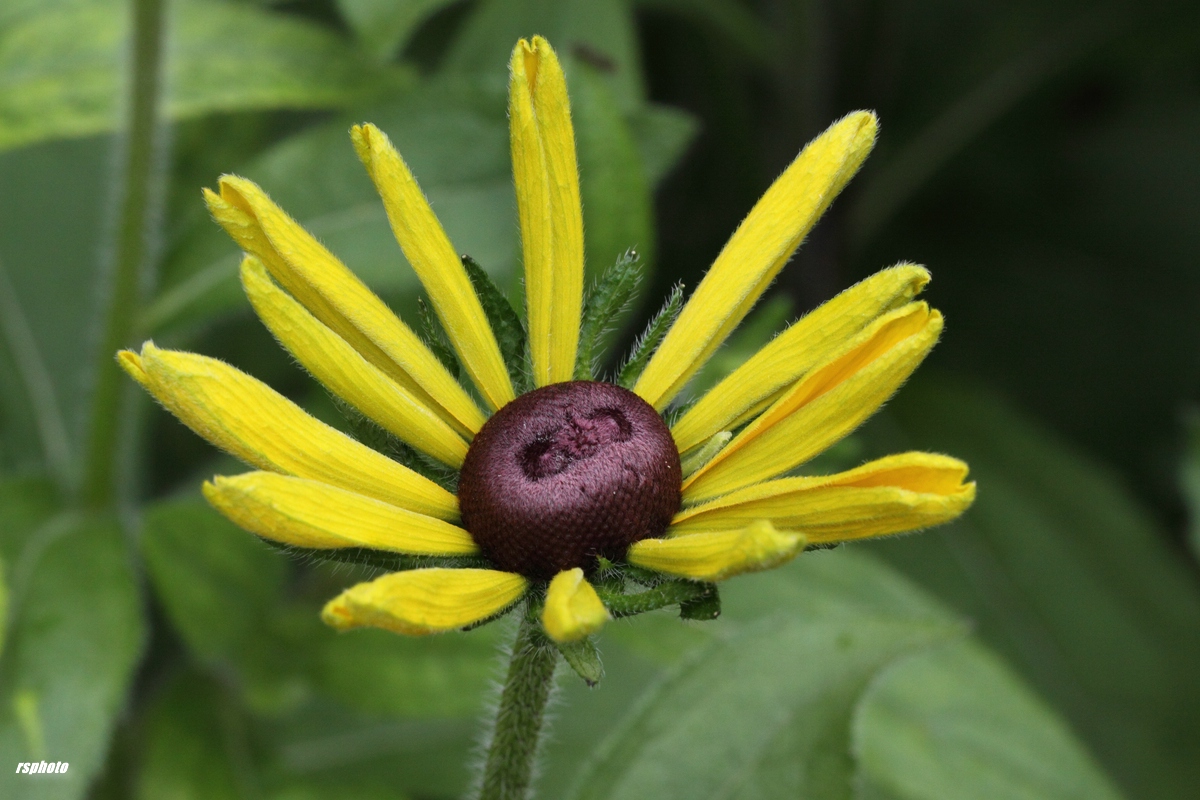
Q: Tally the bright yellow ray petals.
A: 13